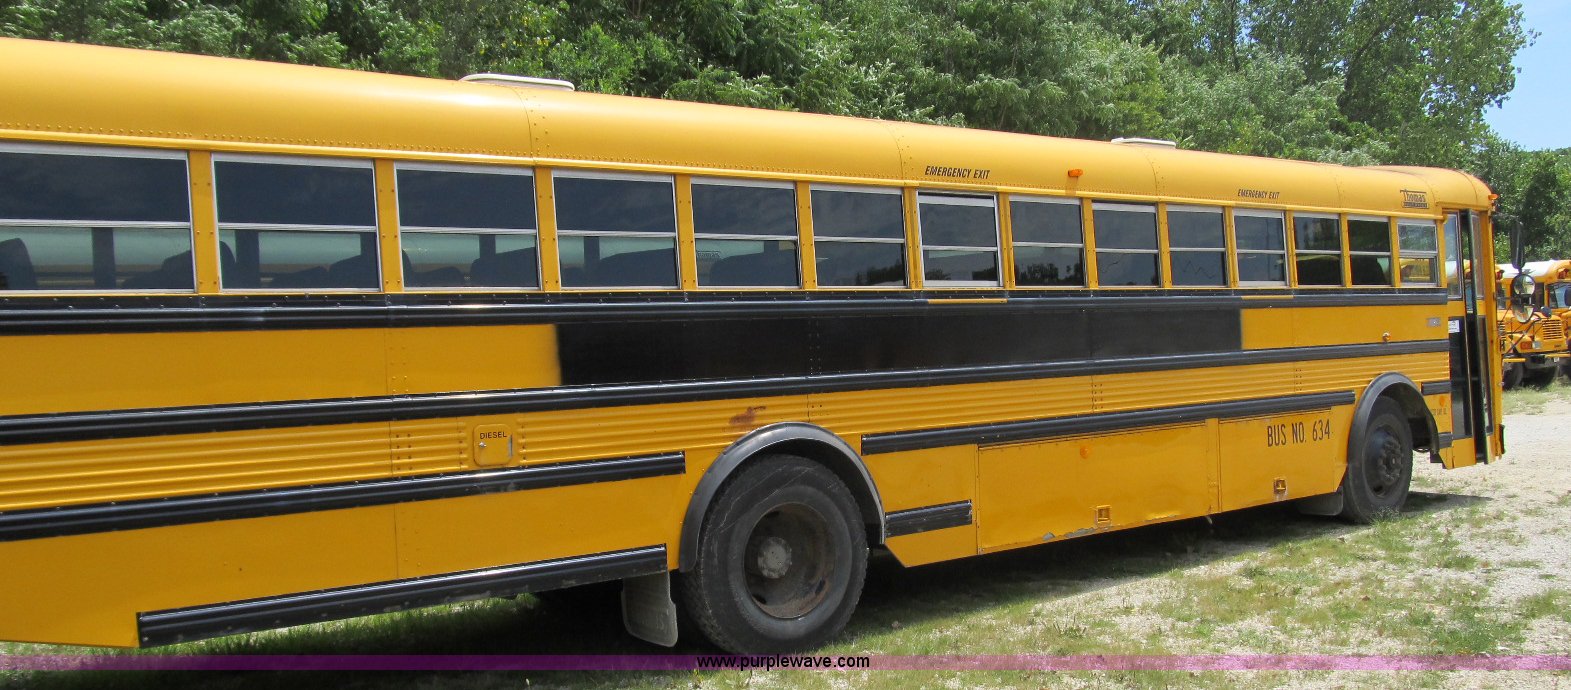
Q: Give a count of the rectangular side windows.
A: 14